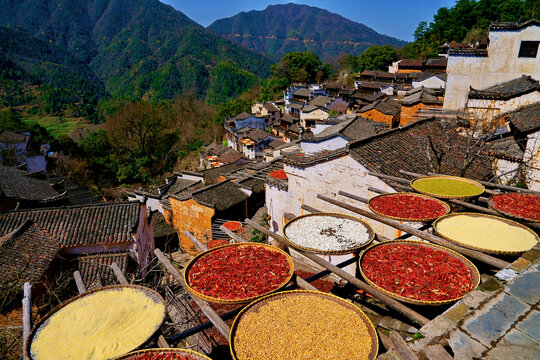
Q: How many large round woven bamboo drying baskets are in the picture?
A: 10